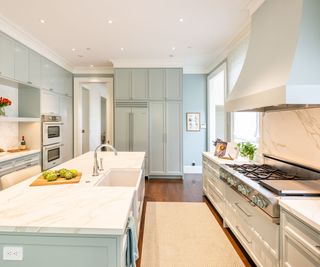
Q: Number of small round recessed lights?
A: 7